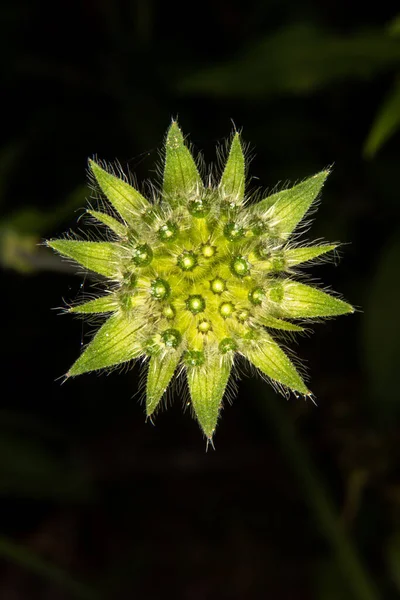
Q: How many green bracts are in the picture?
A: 14